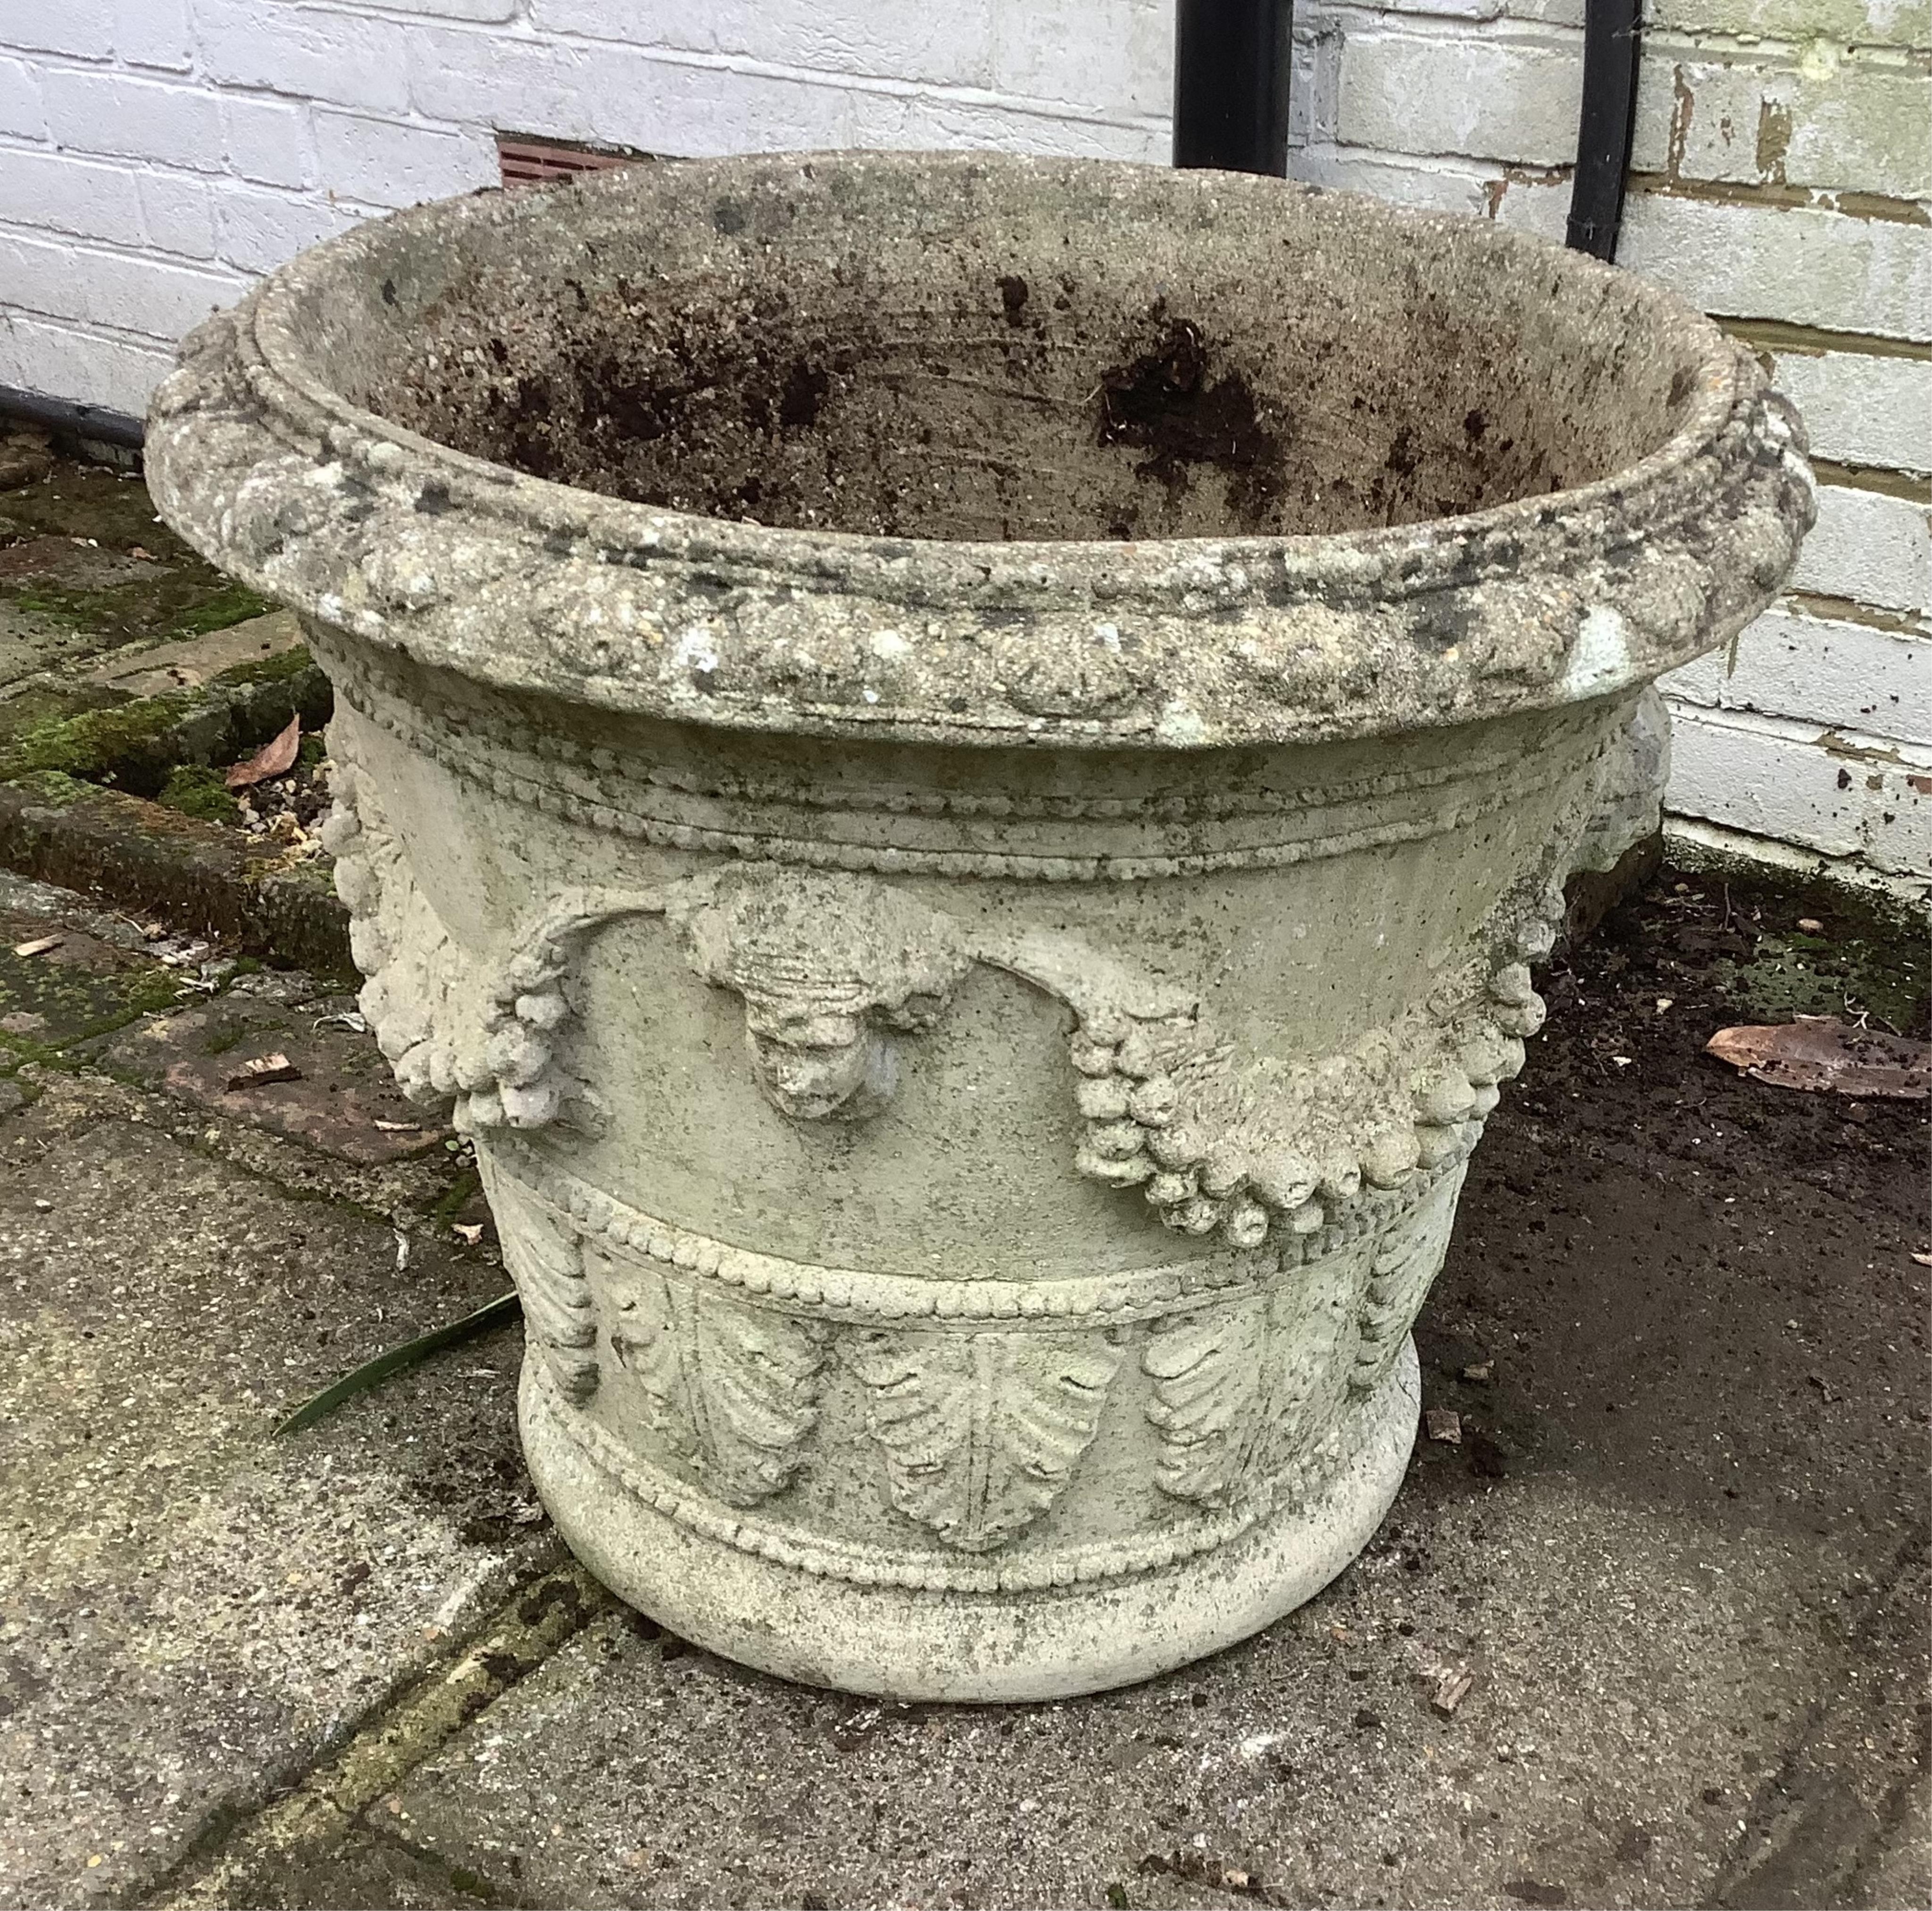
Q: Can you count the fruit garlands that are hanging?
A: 2